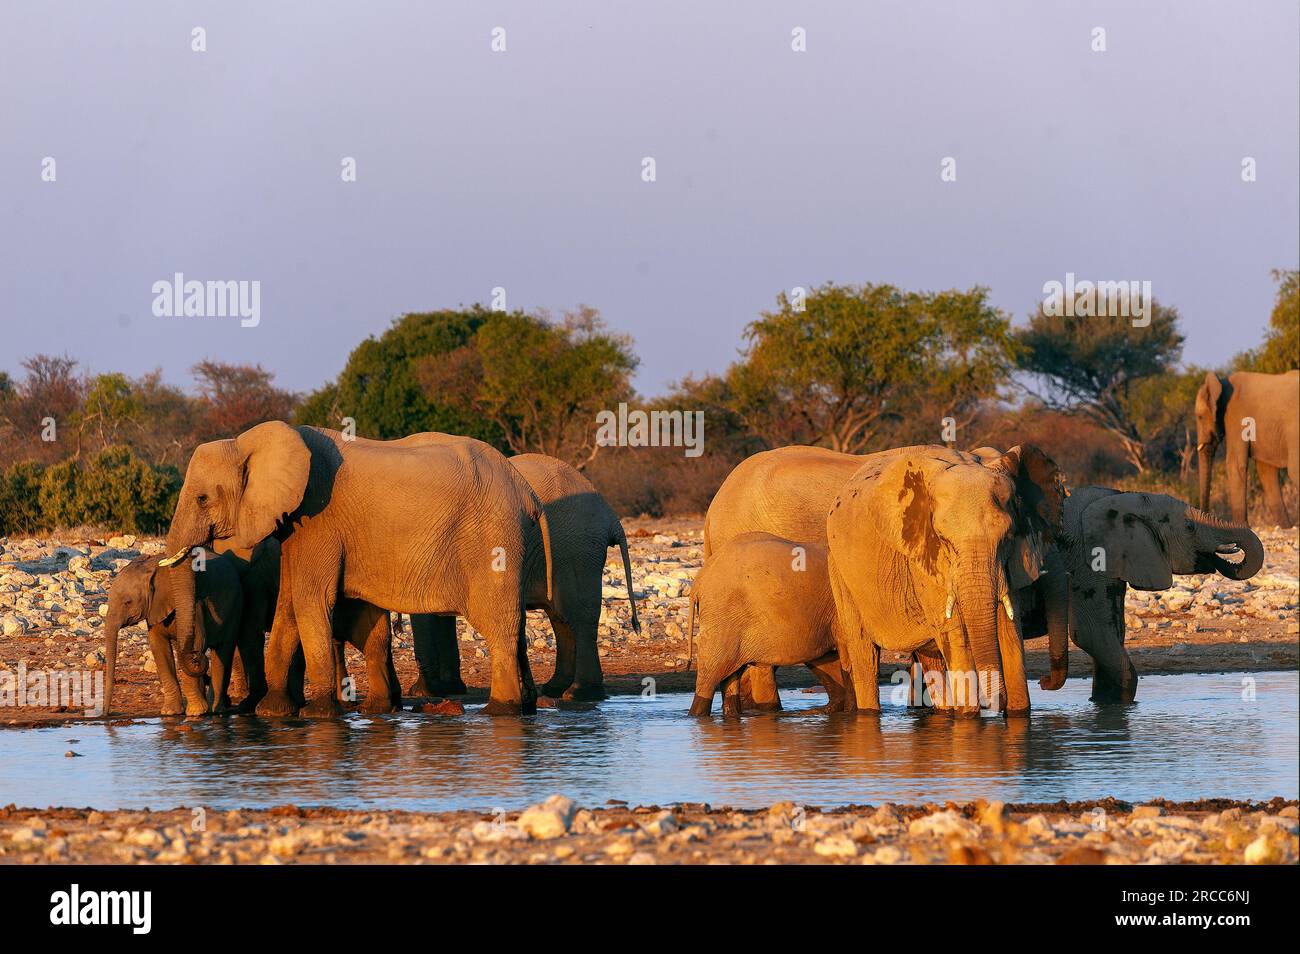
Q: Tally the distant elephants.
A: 1